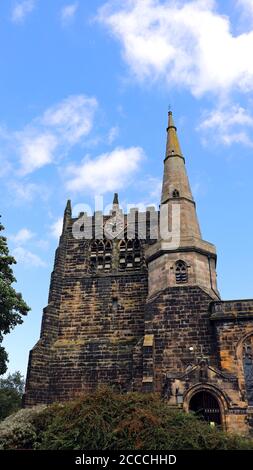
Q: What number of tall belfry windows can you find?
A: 2